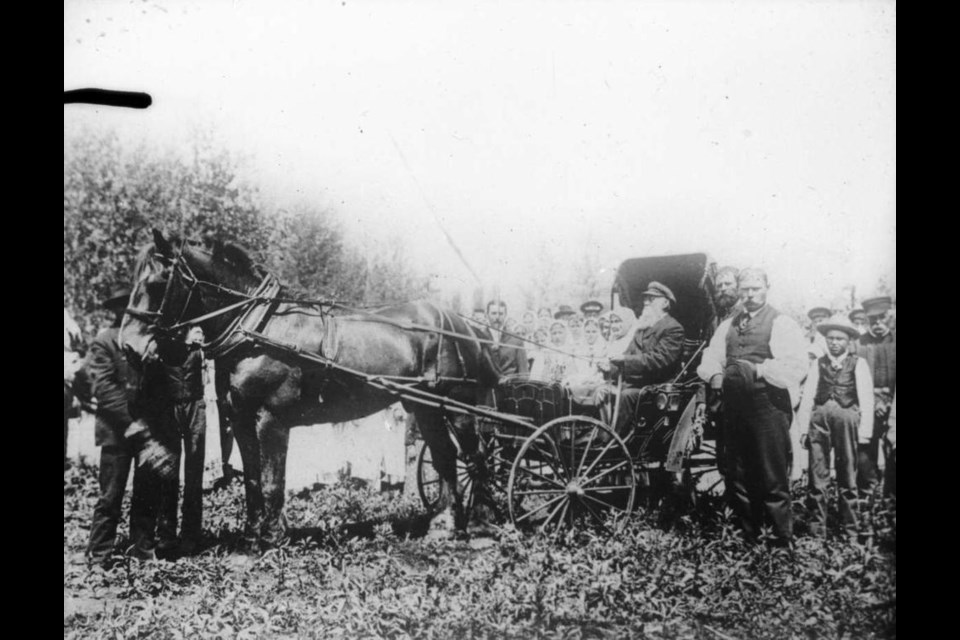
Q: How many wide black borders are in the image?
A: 2